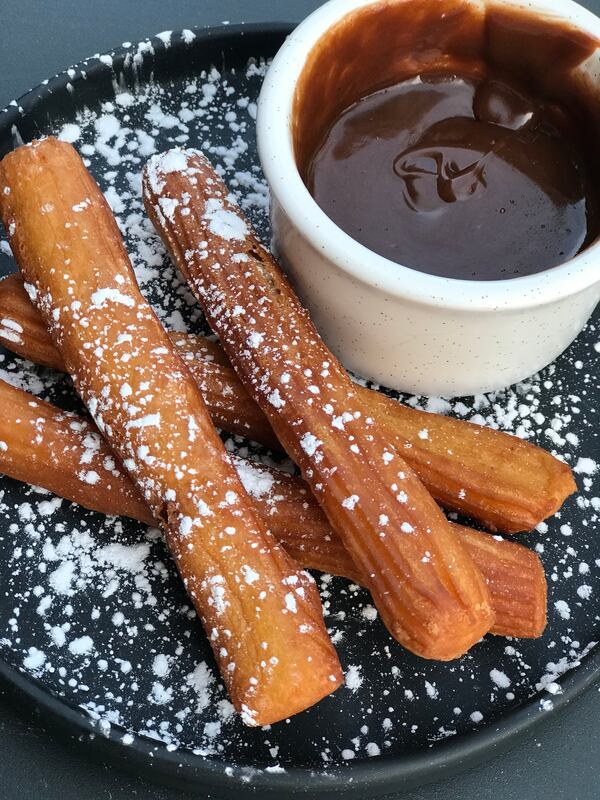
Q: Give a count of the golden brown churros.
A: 4